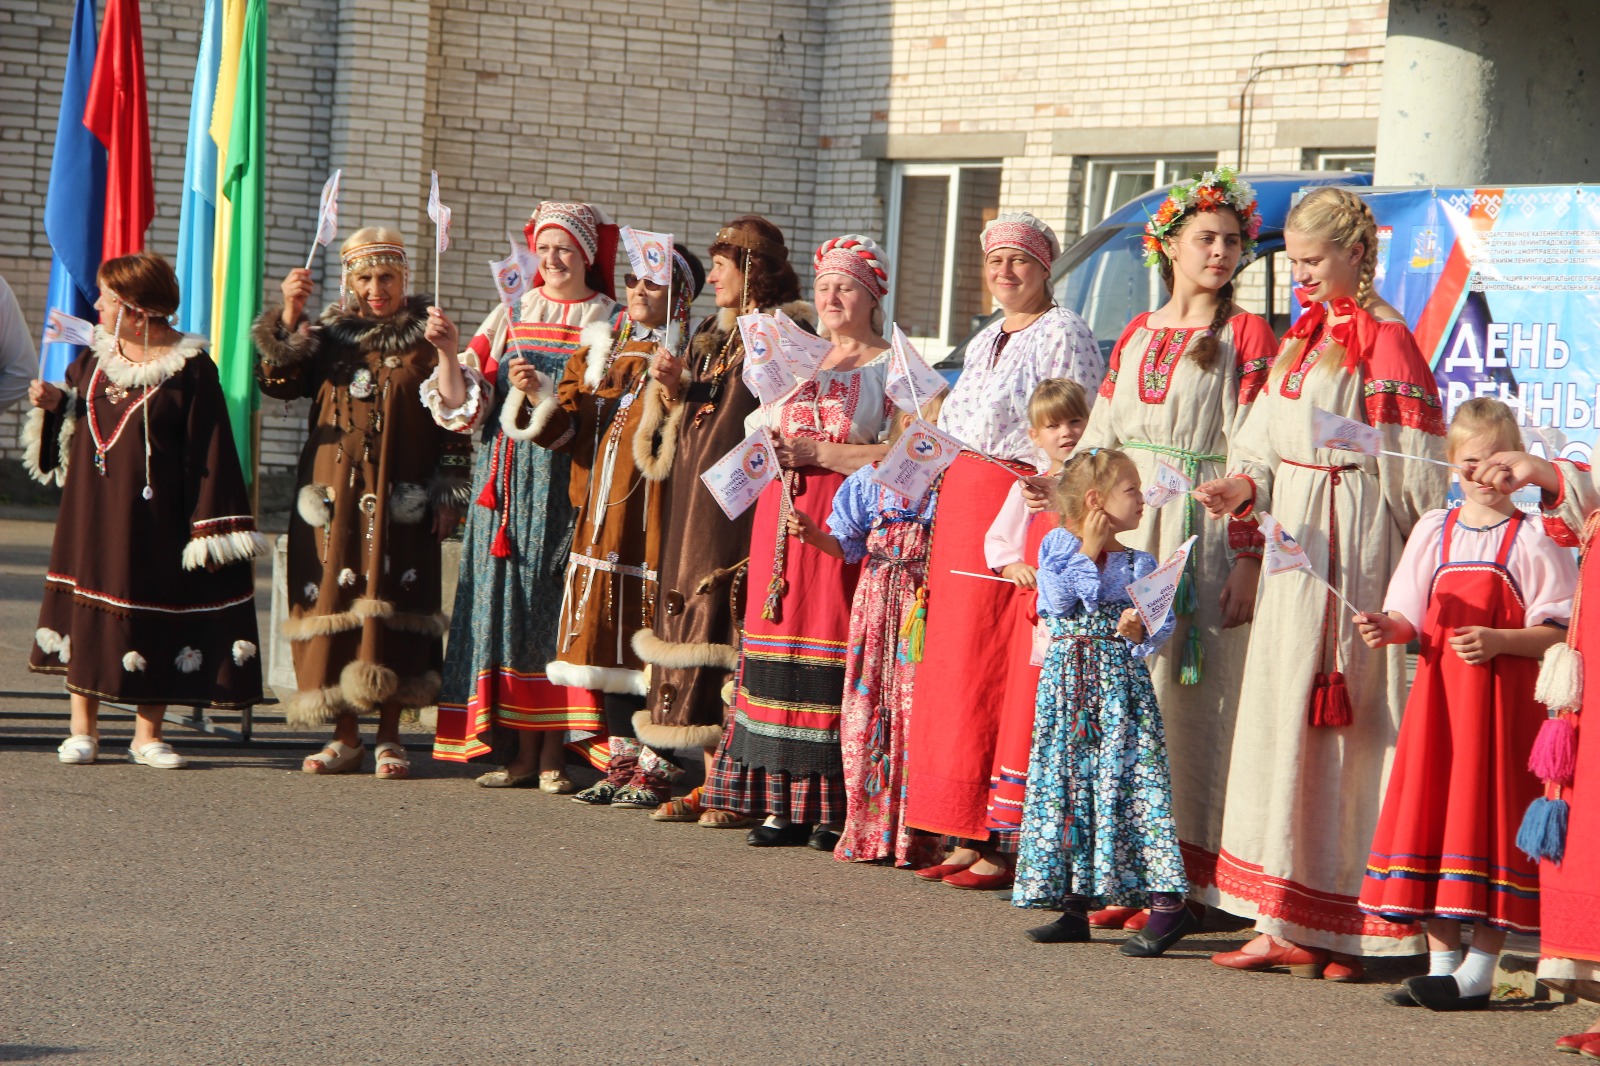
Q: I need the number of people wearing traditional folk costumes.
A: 14